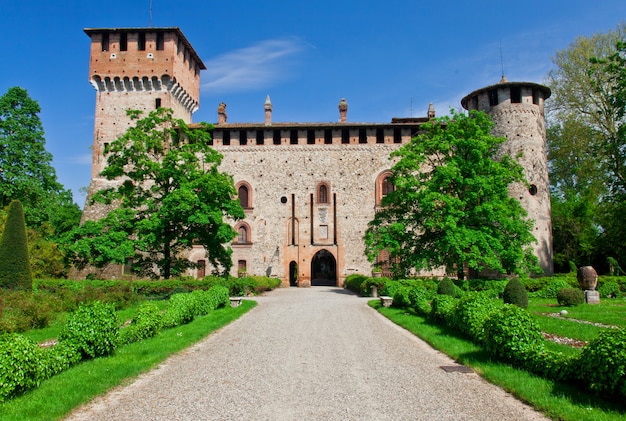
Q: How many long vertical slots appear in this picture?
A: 3